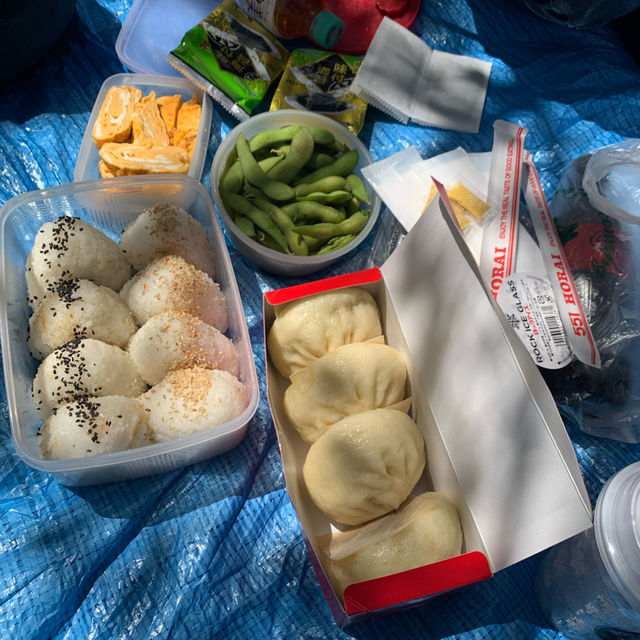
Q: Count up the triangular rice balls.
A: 8